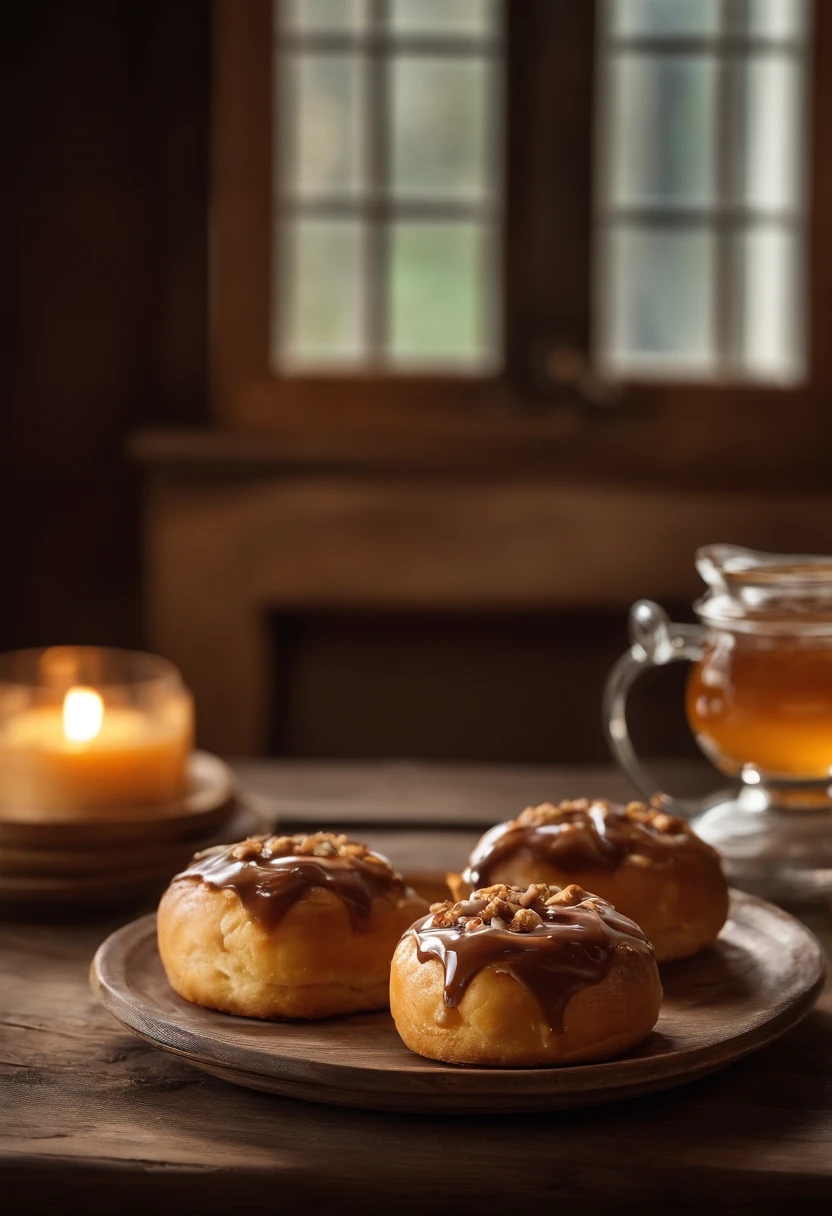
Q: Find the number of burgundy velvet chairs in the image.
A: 0